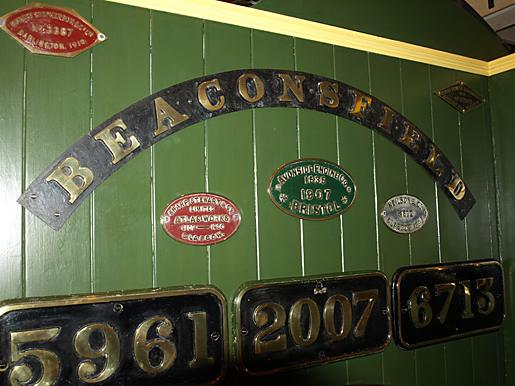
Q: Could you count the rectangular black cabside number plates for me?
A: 3